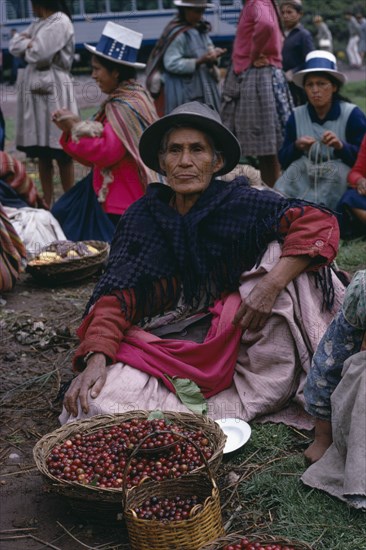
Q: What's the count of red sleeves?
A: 3